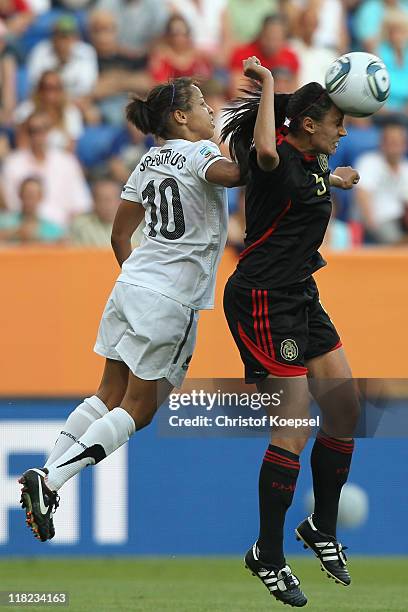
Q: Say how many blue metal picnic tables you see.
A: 0